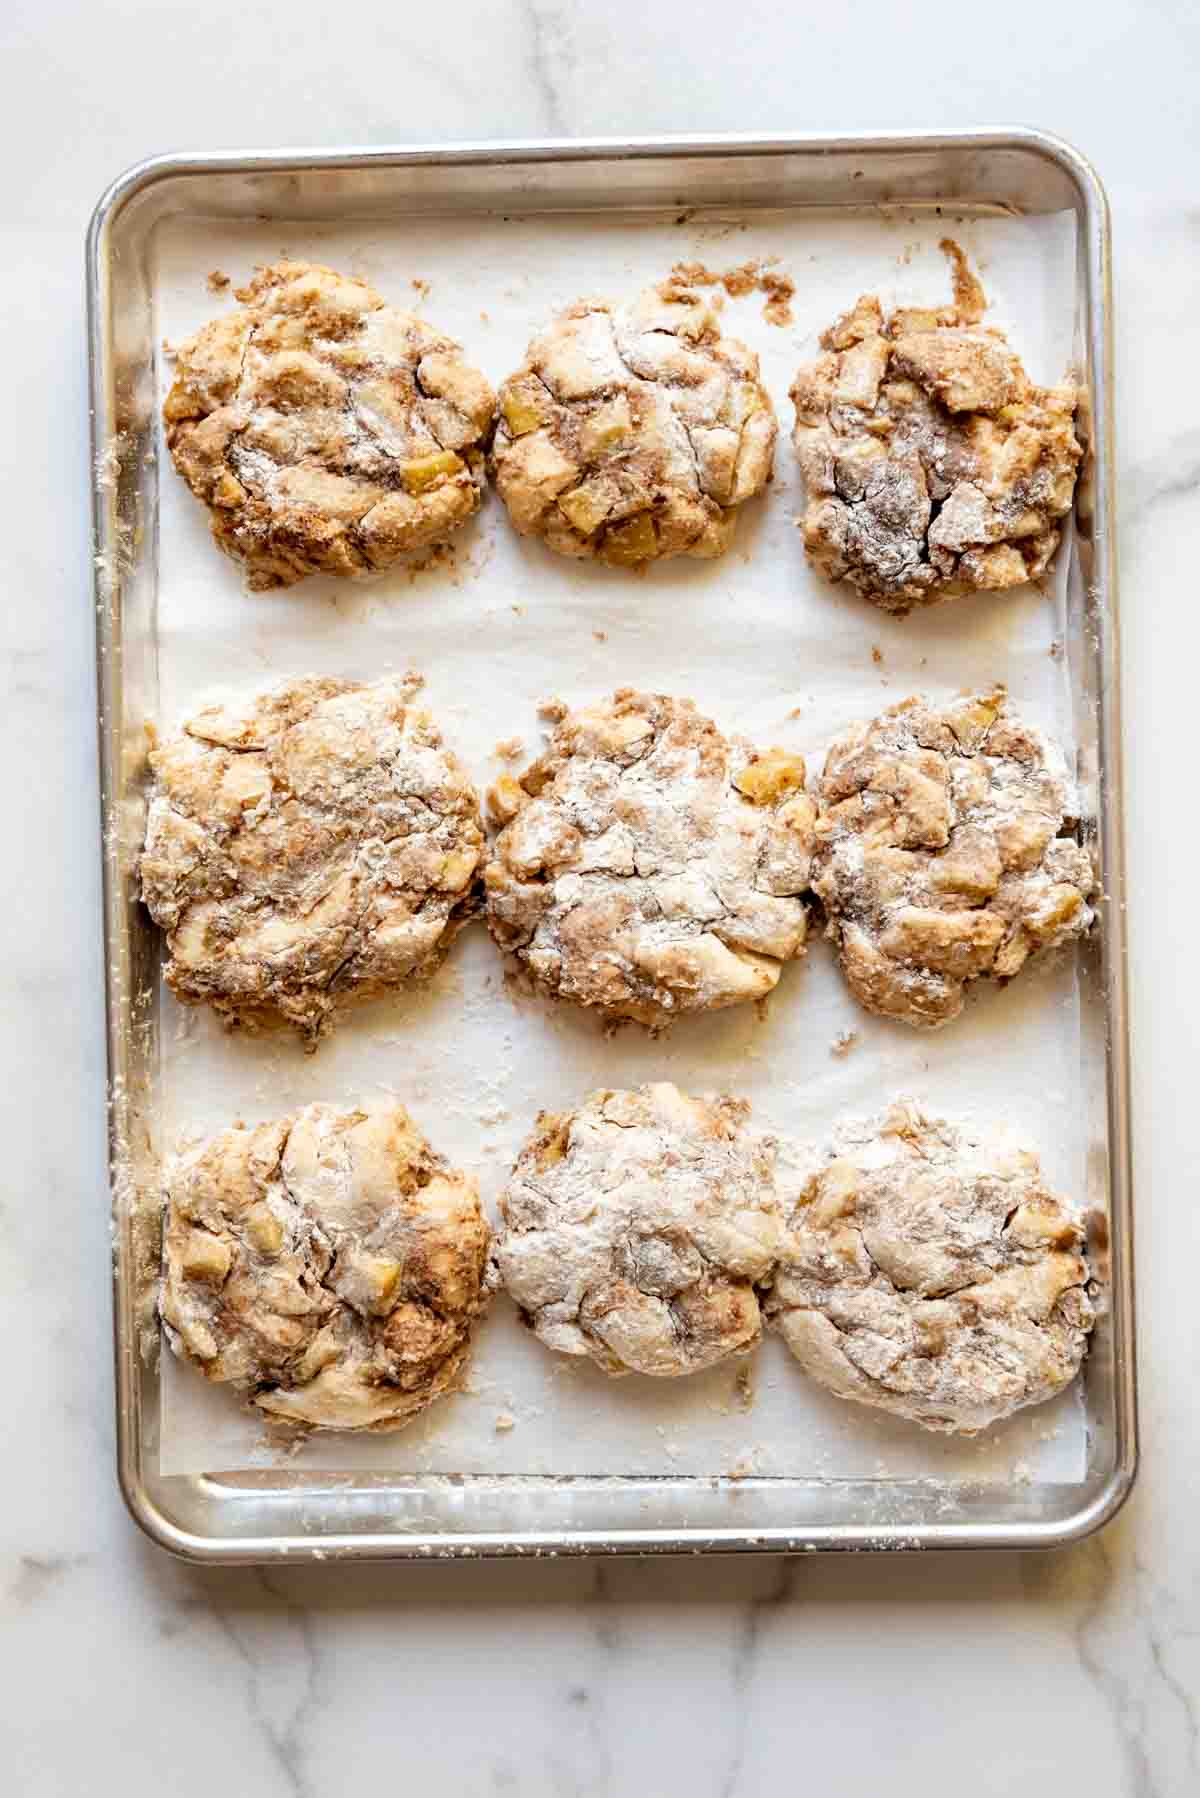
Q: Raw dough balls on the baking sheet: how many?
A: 9